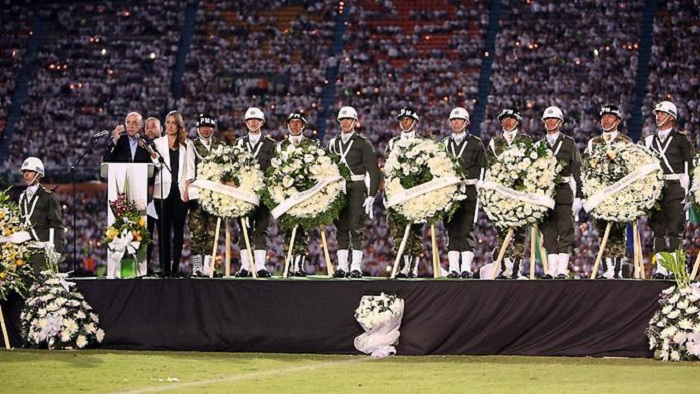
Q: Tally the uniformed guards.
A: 11